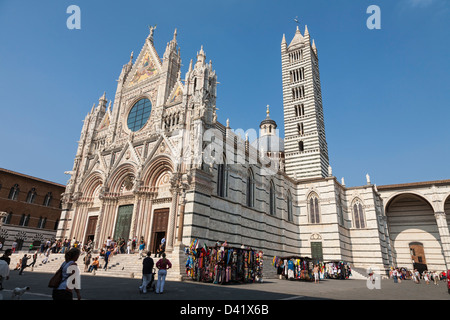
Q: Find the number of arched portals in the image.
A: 3